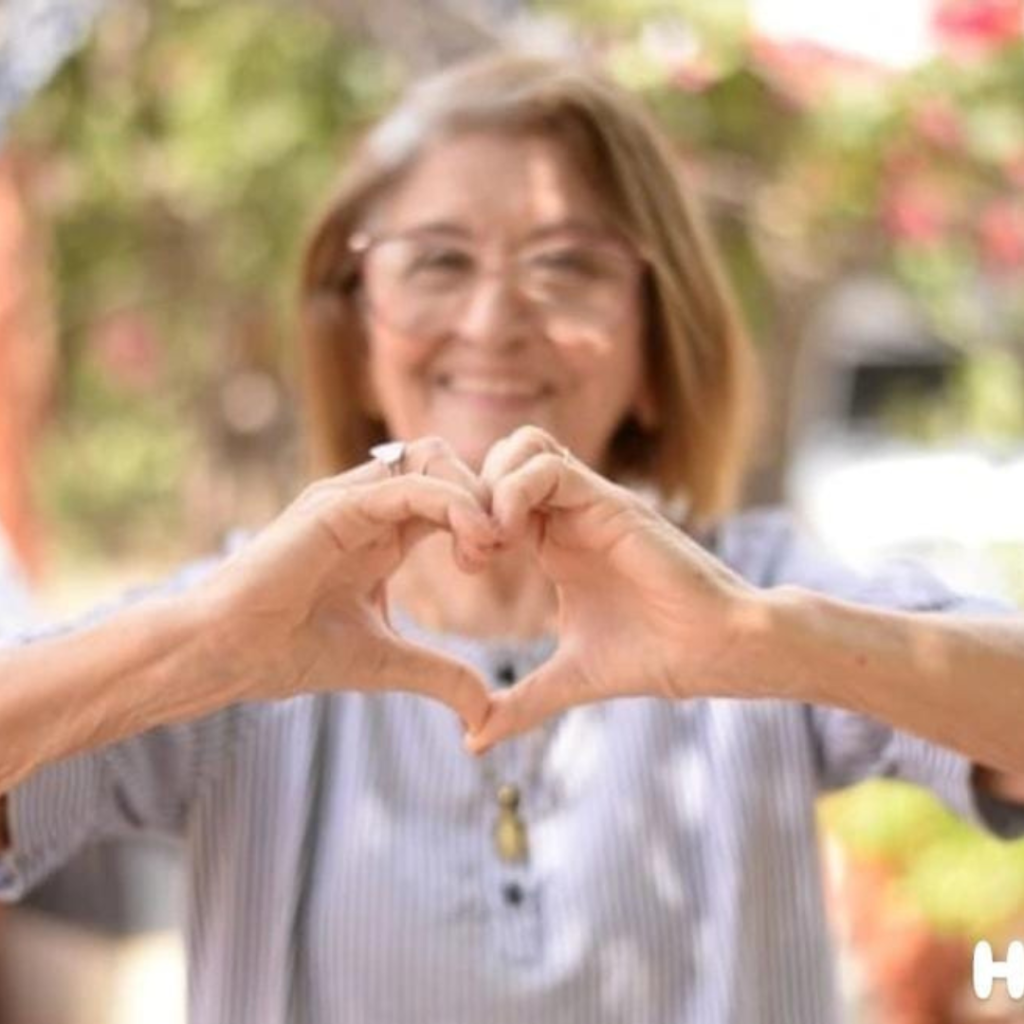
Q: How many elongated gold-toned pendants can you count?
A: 1